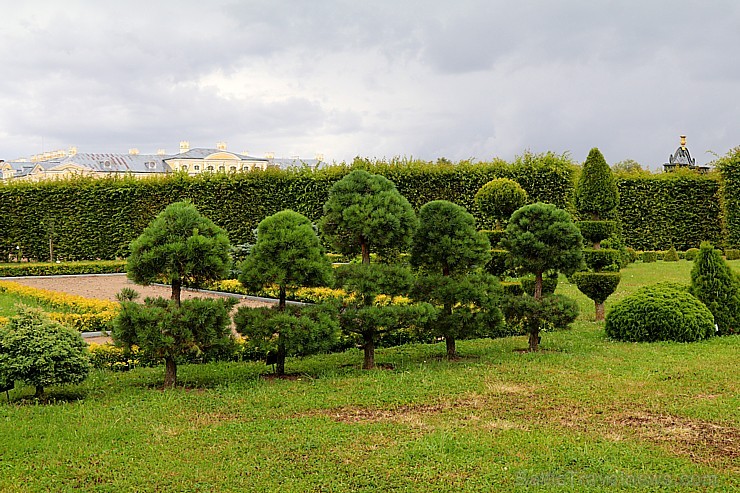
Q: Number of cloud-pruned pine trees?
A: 5